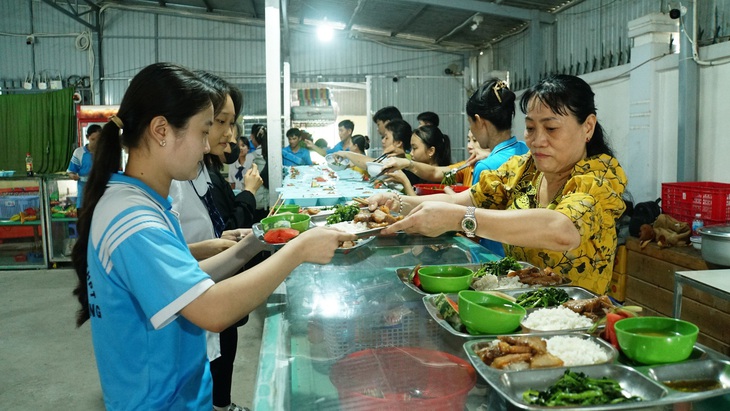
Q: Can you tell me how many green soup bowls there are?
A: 5